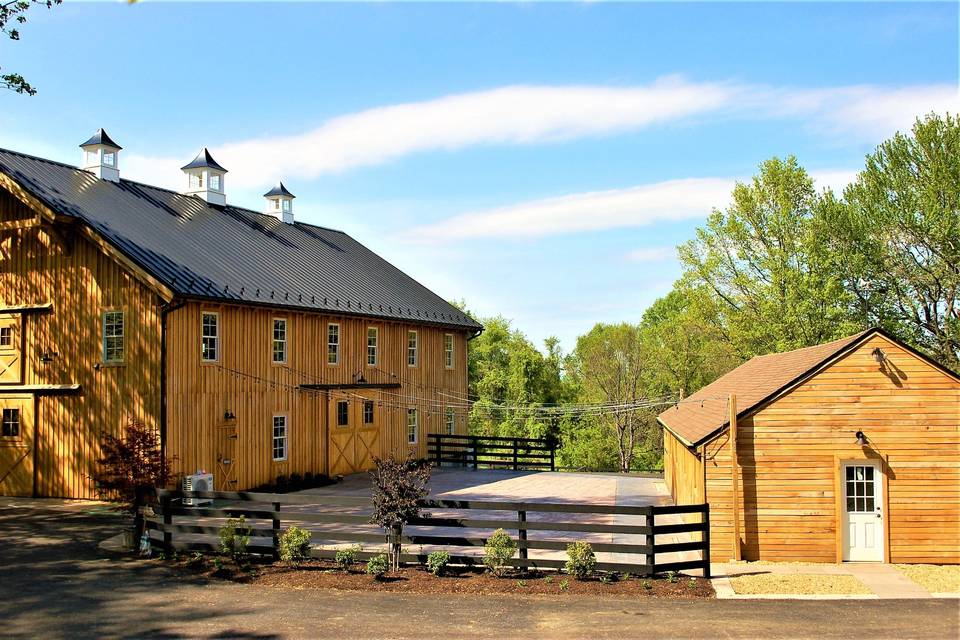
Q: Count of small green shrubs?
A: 7